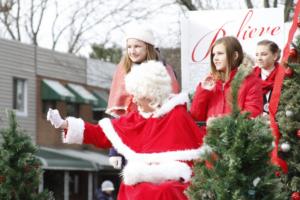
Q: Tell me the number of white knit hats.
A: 2